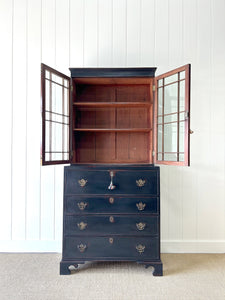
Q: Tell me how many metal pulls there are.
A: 8